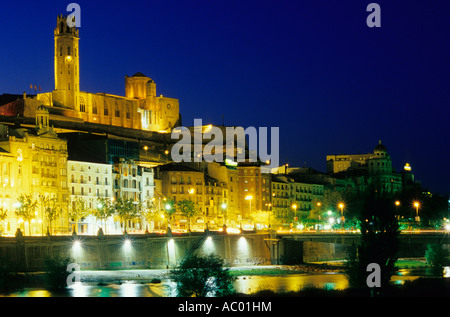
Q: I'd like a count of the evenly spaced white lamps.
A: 5